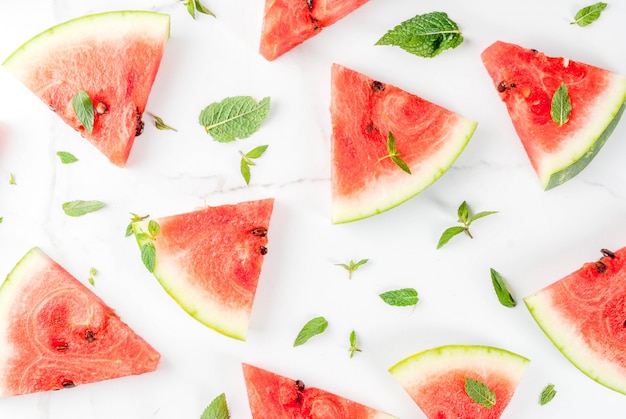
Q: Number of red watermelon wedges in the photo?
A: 9